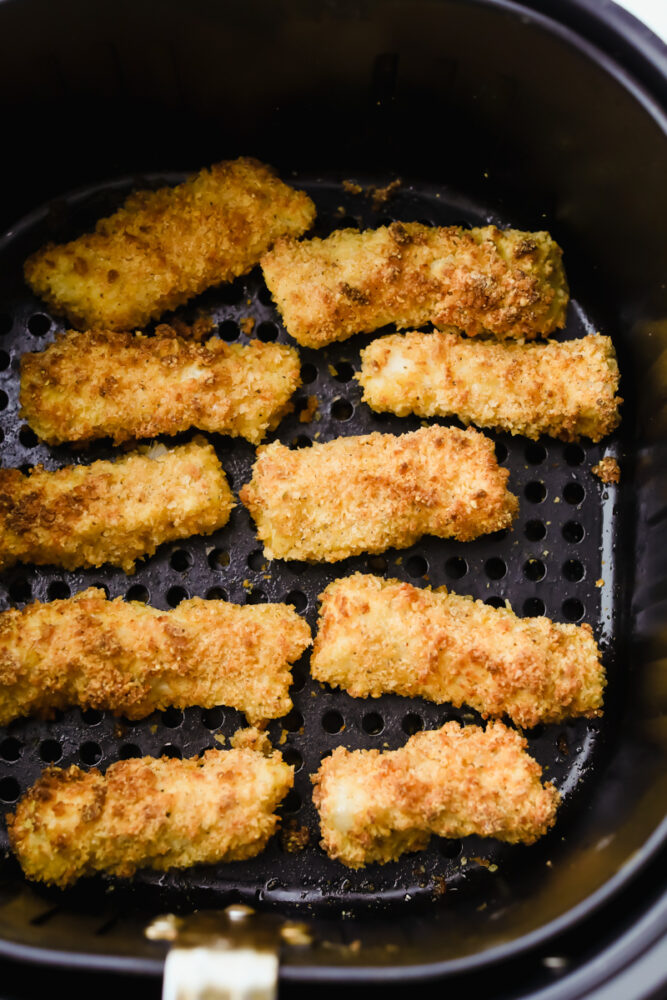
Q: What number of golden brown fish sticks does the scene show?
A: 10